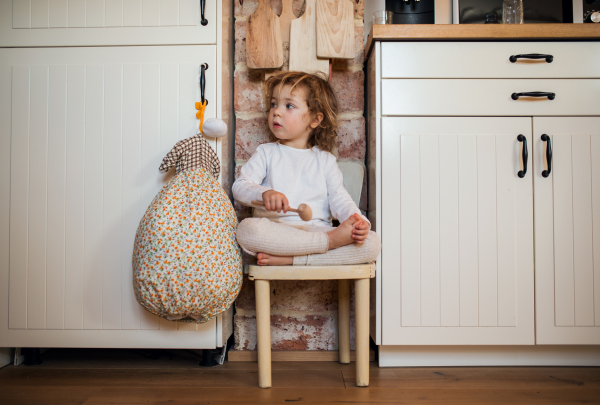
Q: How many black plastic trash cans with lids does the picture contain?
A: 0